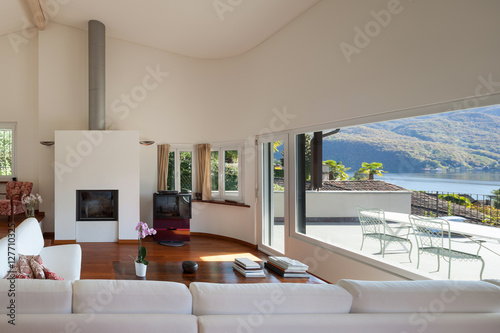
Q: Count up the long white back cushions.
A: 4